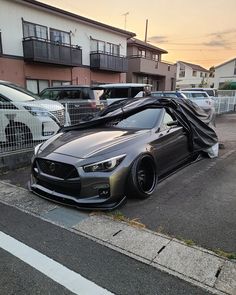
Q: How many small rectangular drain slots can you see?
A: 3